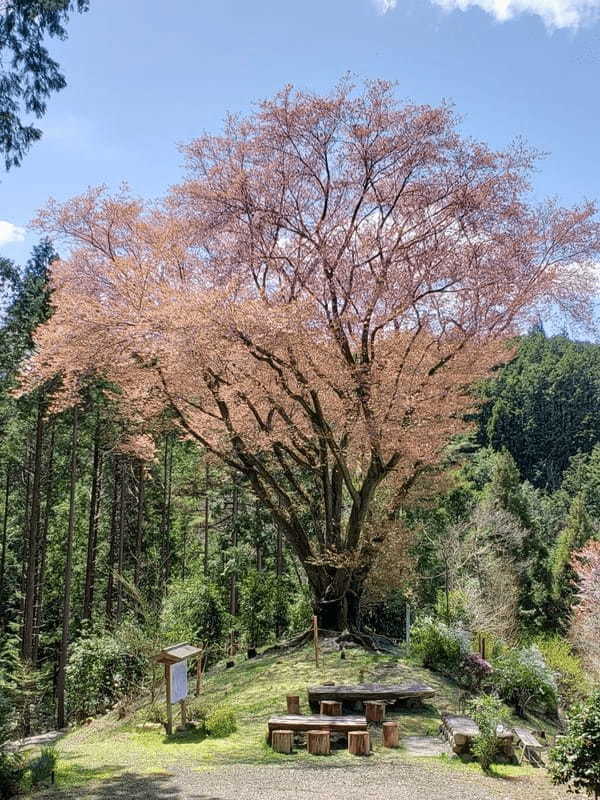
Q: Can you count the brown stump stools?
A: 7